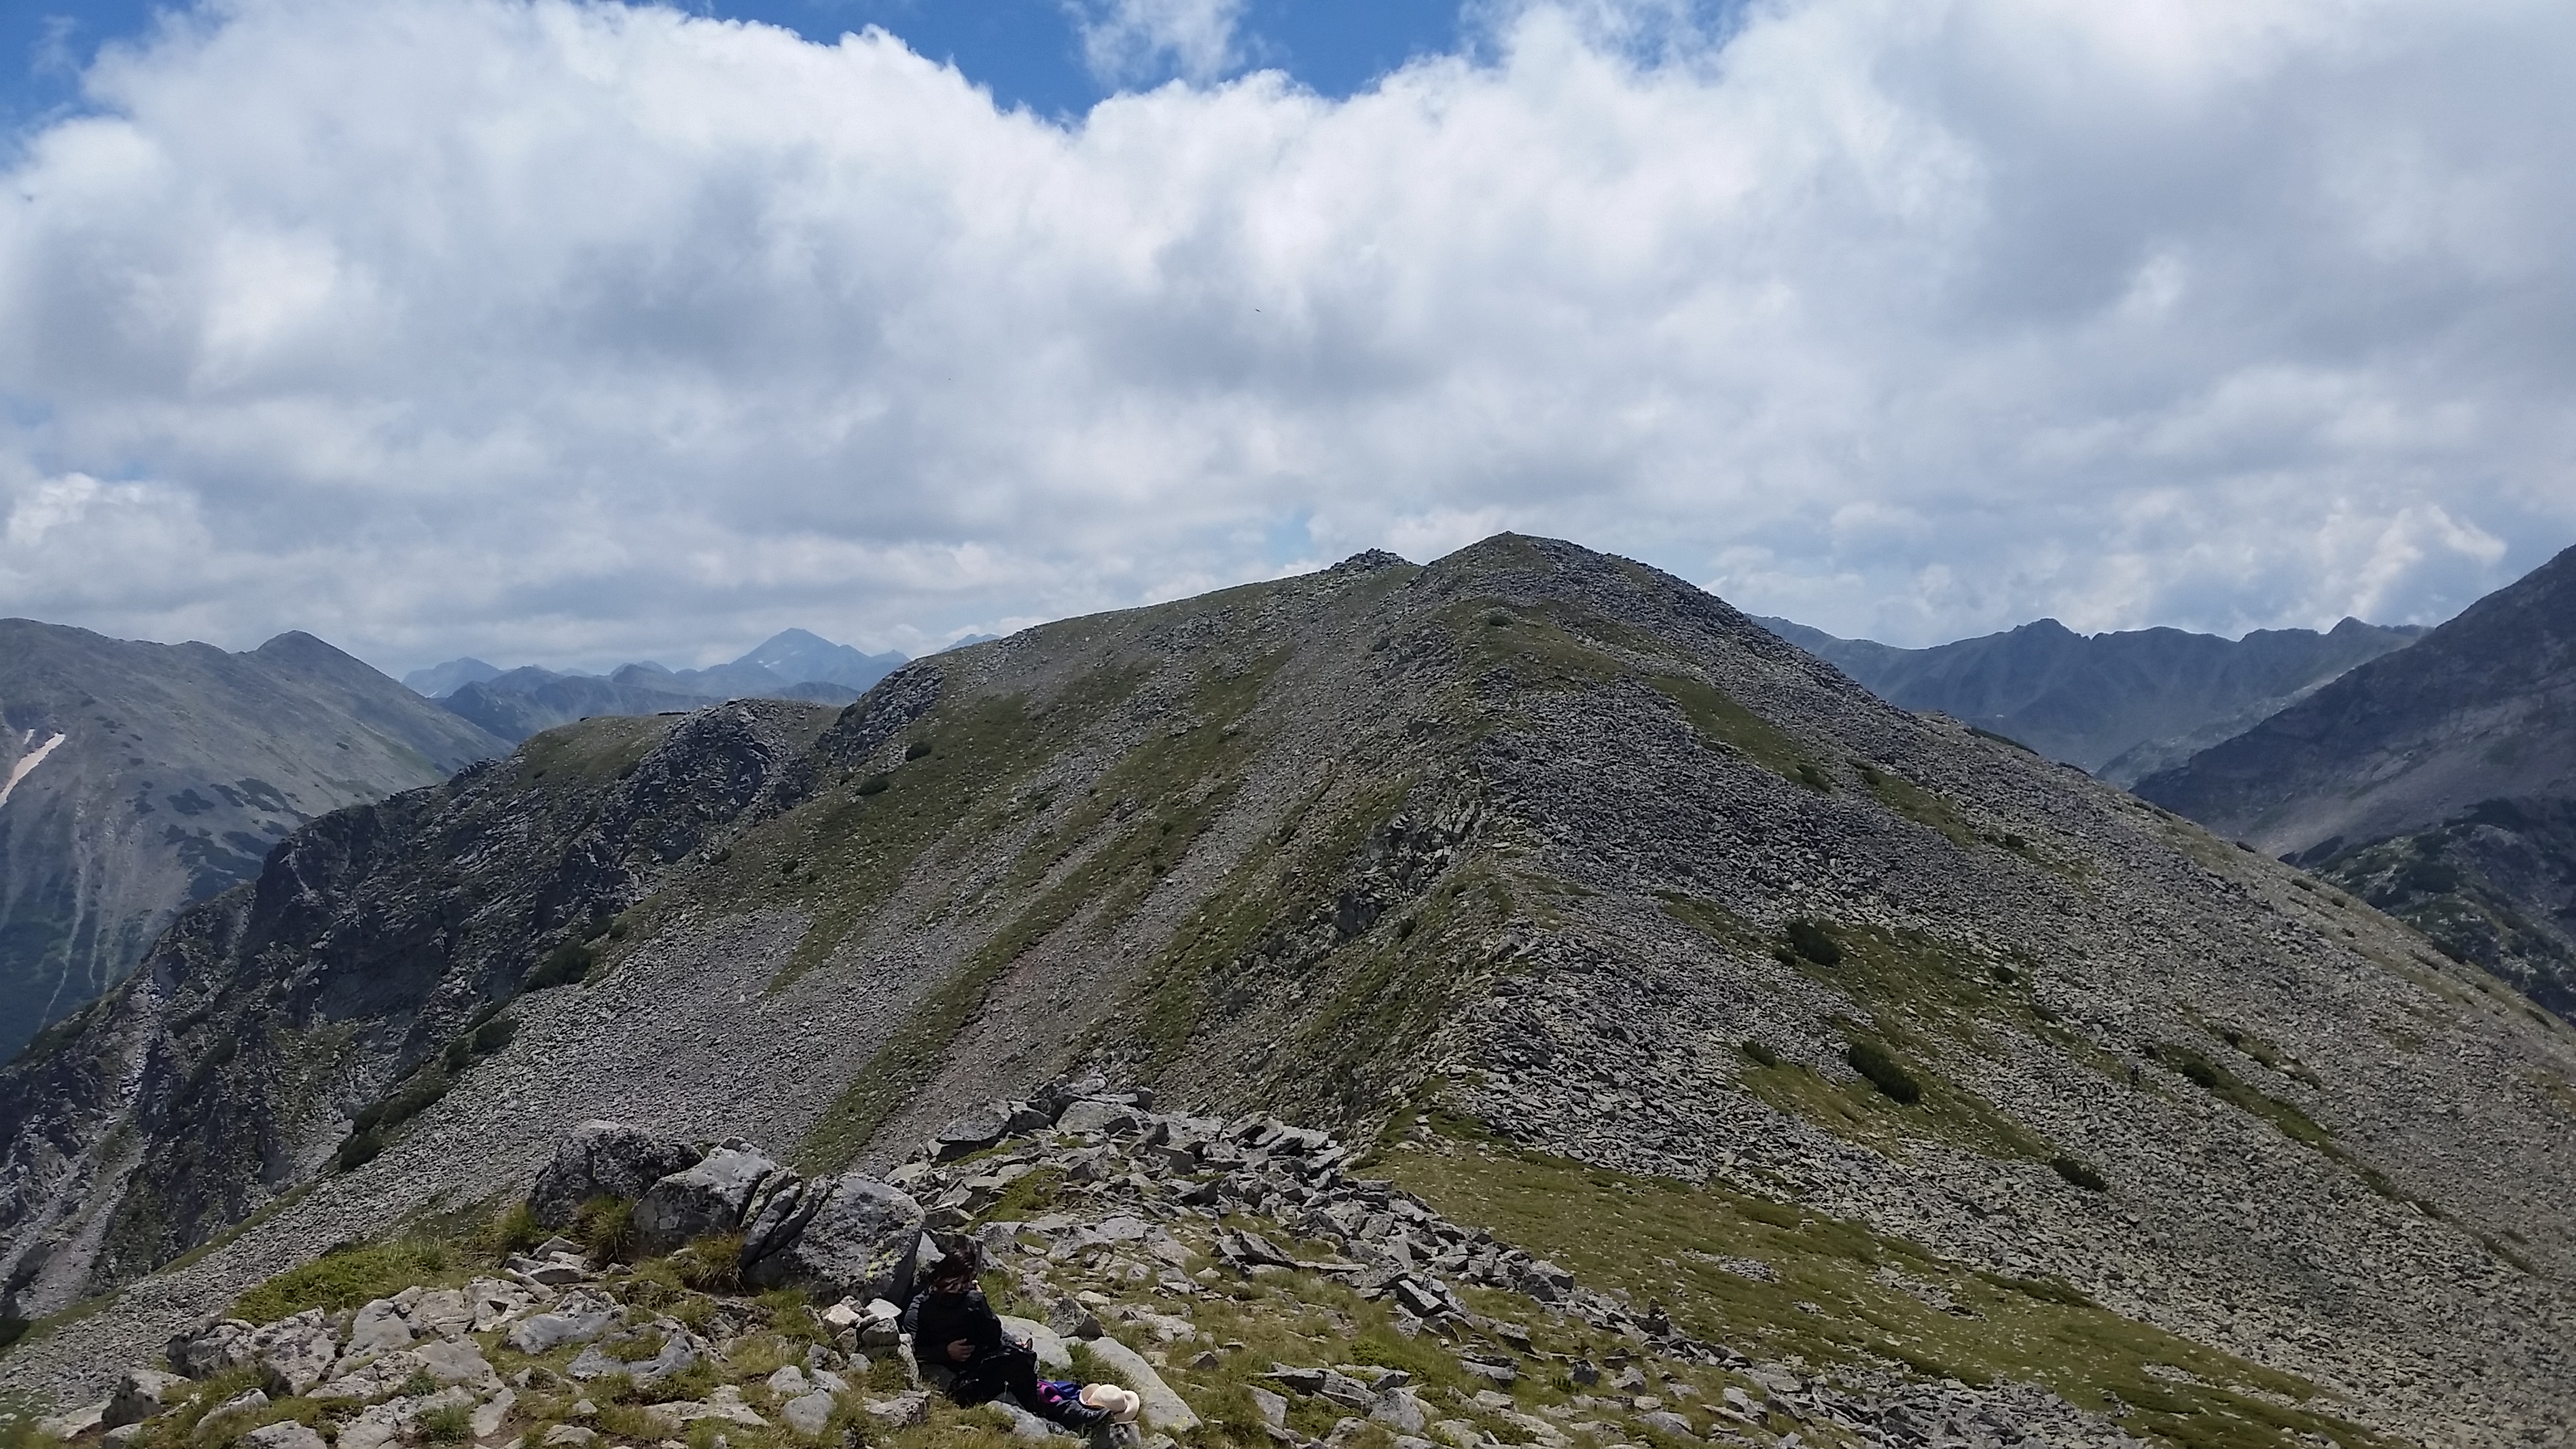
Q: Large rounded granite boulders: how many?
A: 3